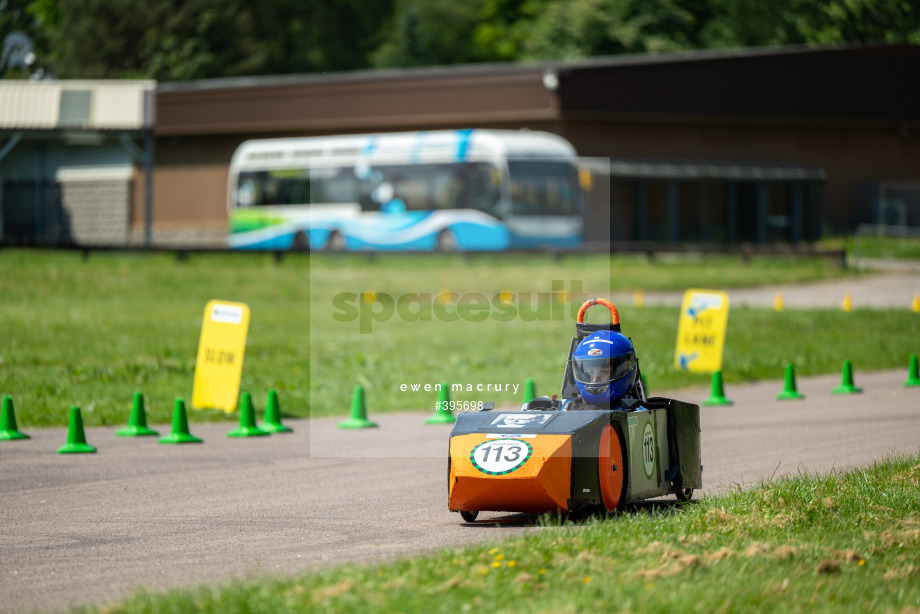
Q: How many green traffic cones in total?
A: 14